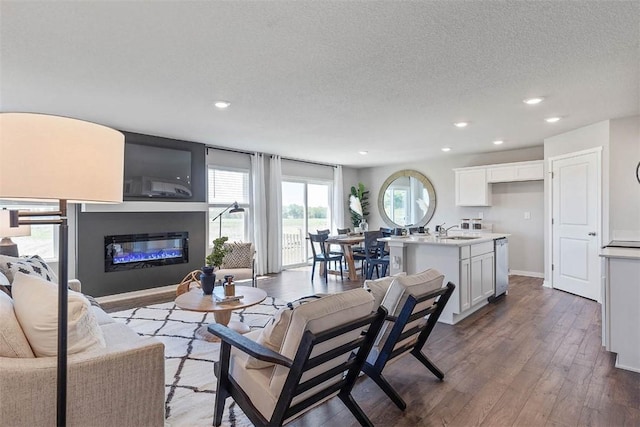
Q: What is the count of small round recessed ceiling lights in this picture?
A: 7